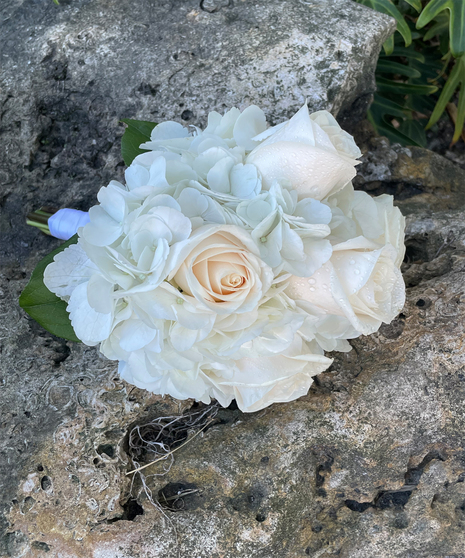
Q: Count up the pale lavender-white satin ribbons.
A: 1